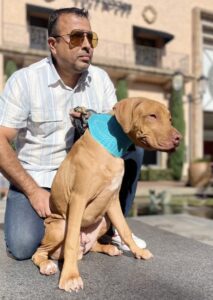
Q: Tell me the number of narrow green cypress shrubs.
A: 3